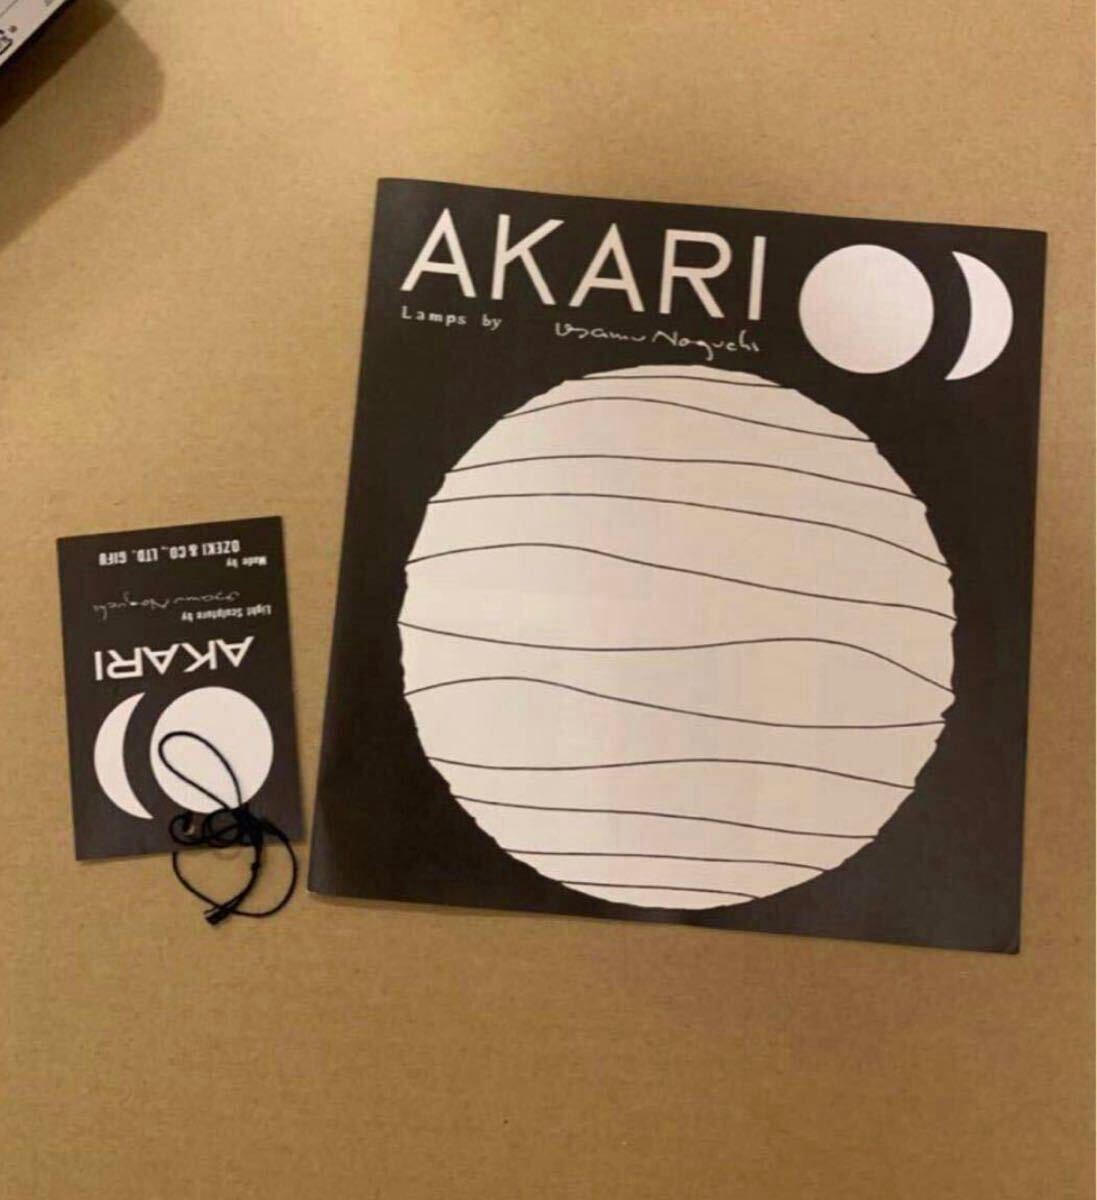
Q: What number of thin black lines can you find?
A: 11